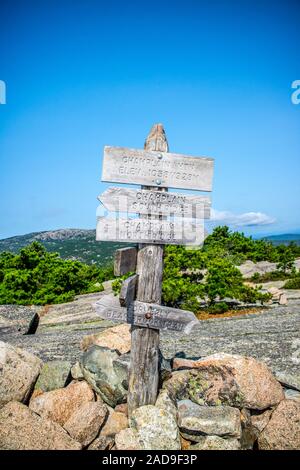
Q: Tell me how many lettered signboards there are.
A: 4